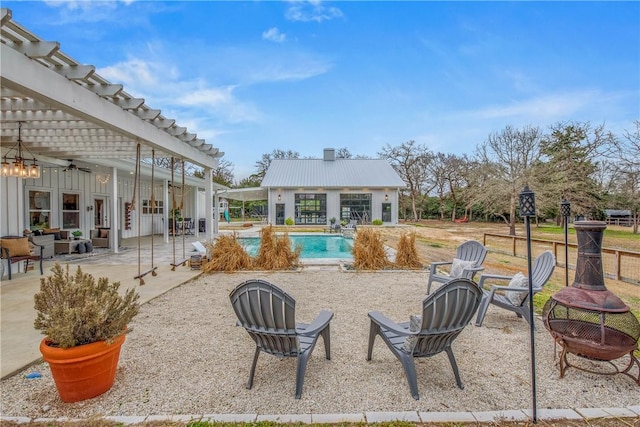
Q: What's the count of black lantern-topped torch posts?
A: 2